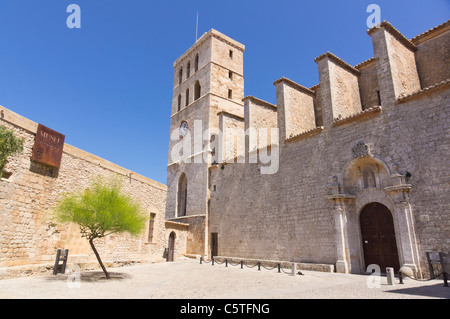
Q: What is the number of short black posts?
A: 8